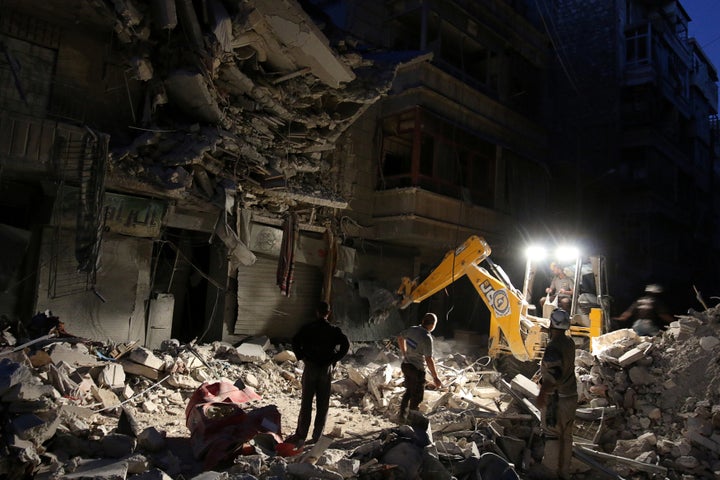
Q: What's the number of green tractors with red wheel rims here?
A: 0